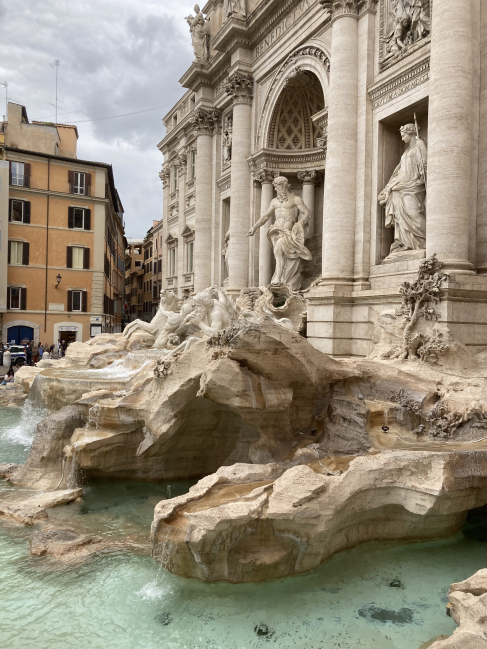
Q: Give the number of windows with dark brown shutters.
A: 8